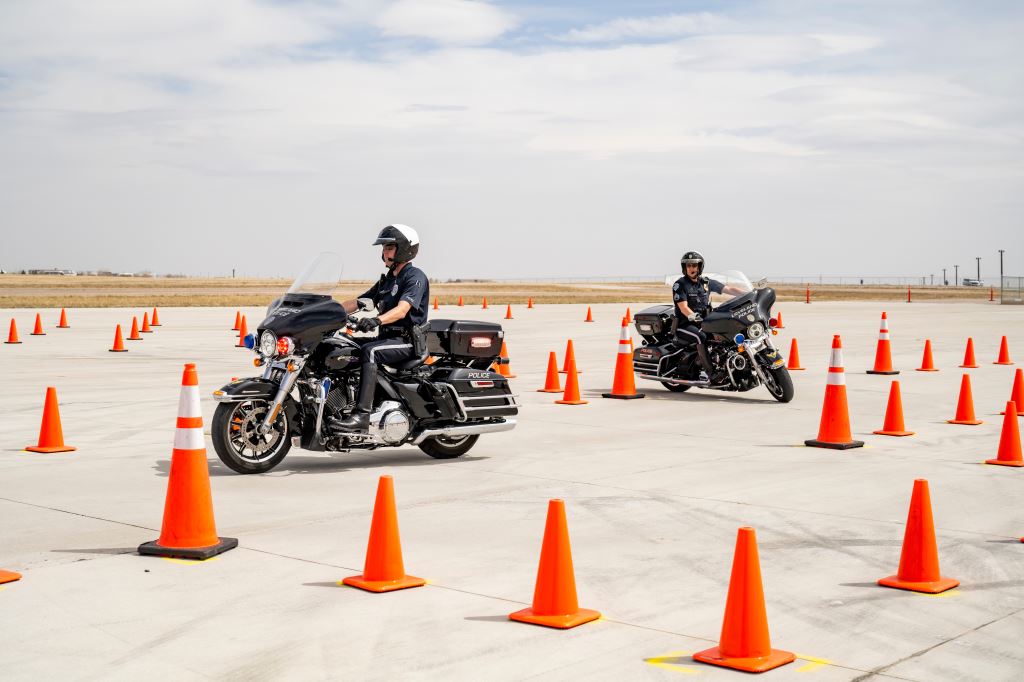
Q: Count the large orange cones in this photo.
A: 4